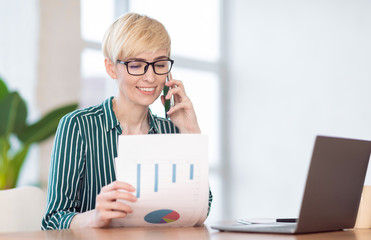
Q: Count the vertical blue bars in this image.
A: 4